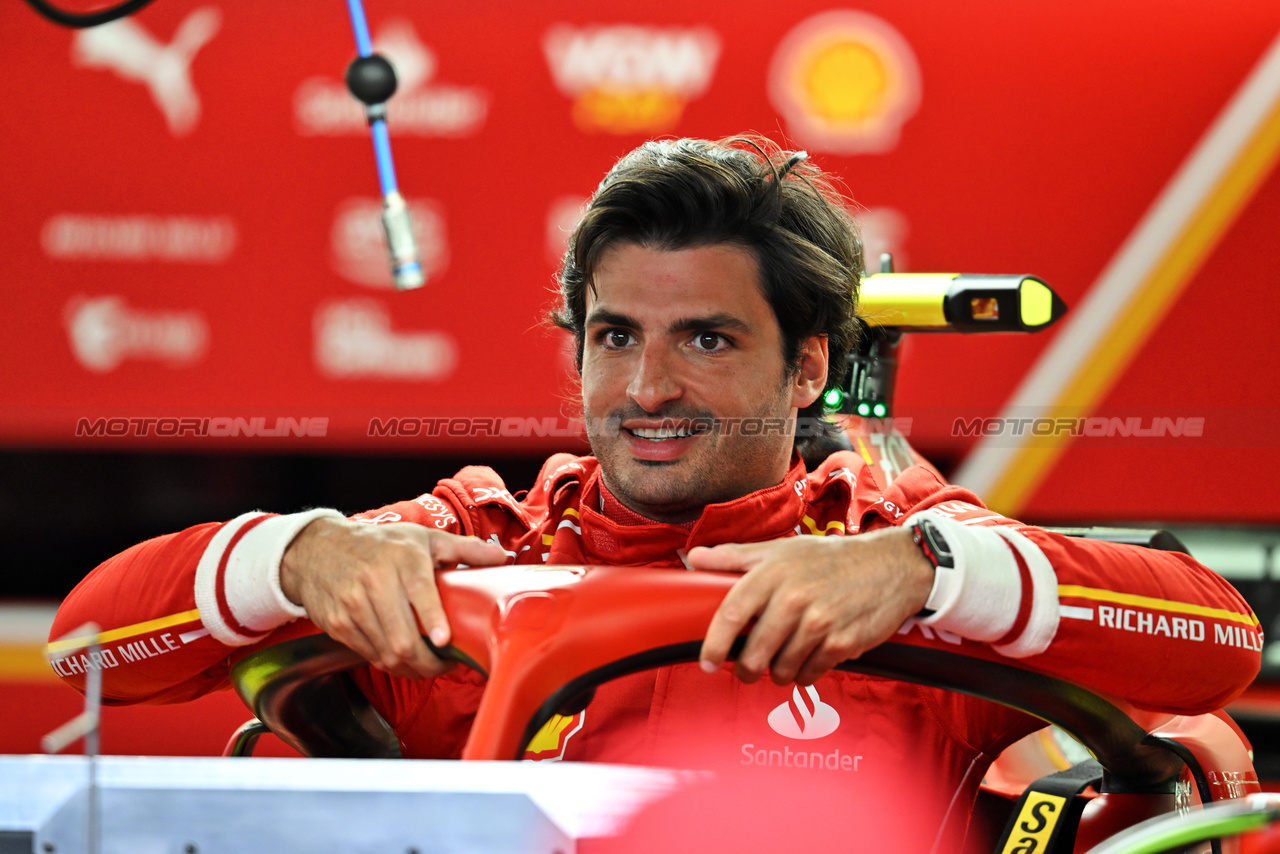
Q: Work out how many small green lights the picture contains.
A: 3